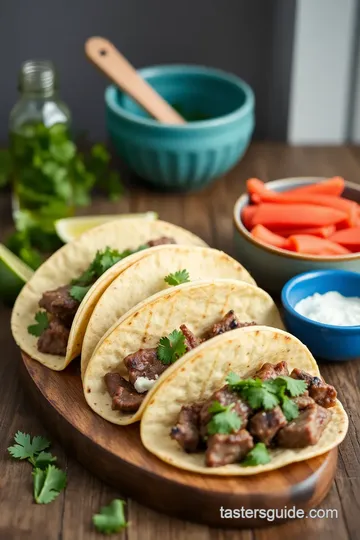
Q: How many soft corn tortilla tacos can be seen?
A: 4